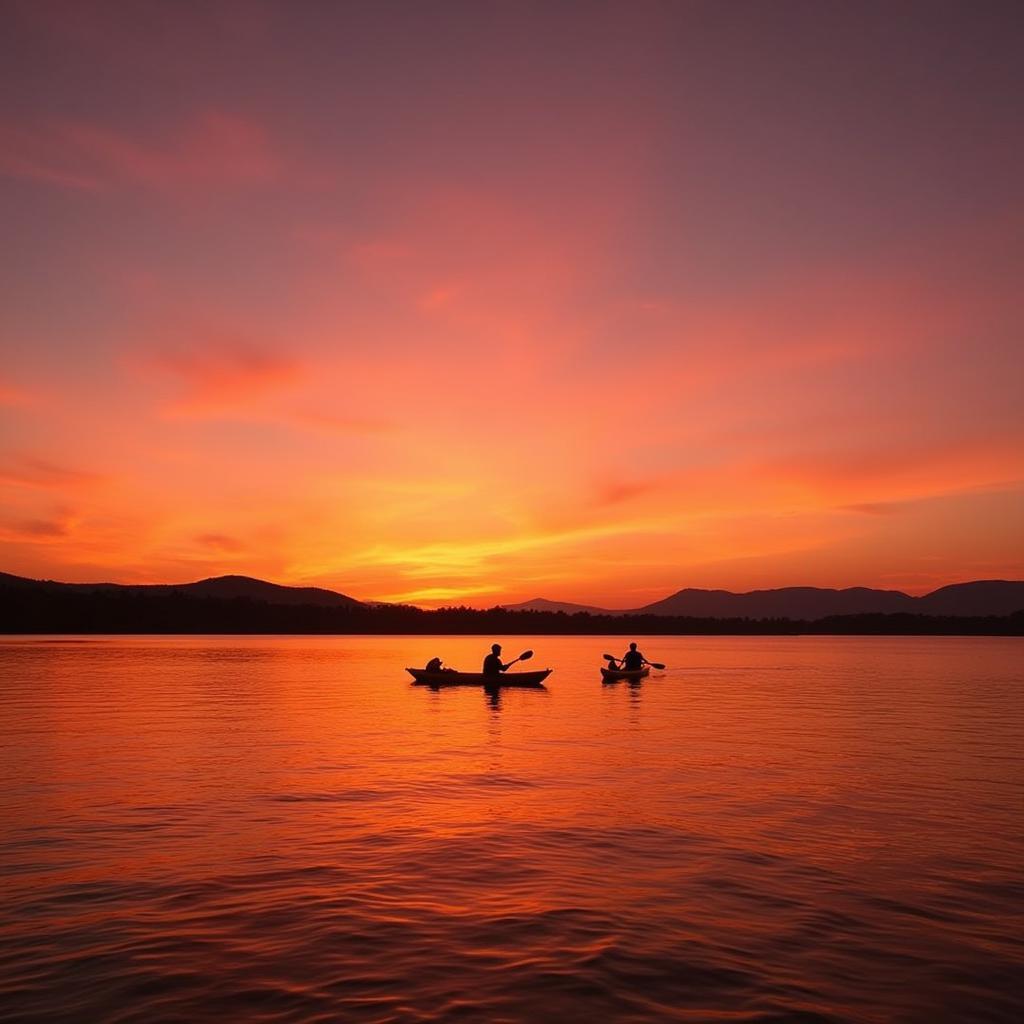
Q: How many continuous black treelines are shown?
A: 1